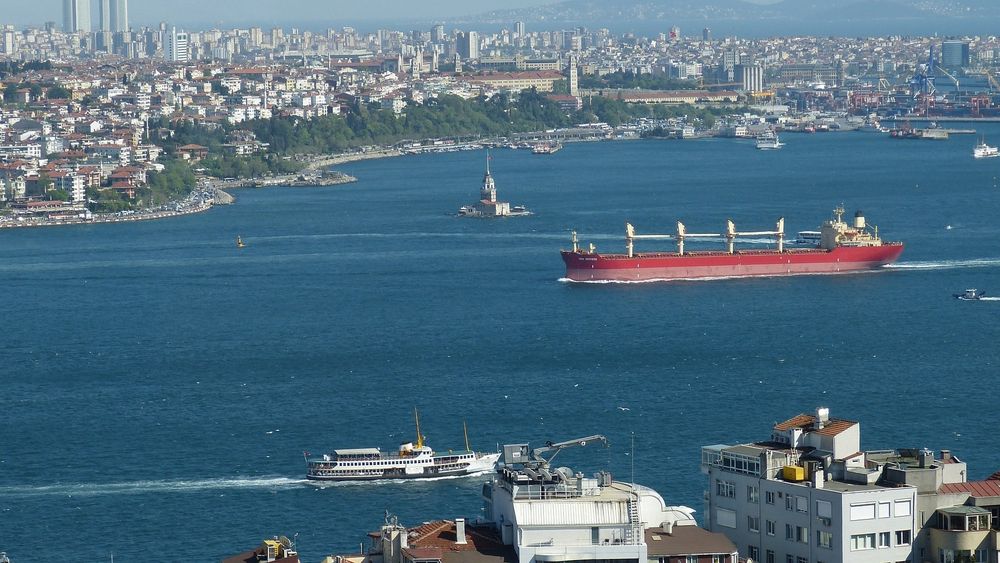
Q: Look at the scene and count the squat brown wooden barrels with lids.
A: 0